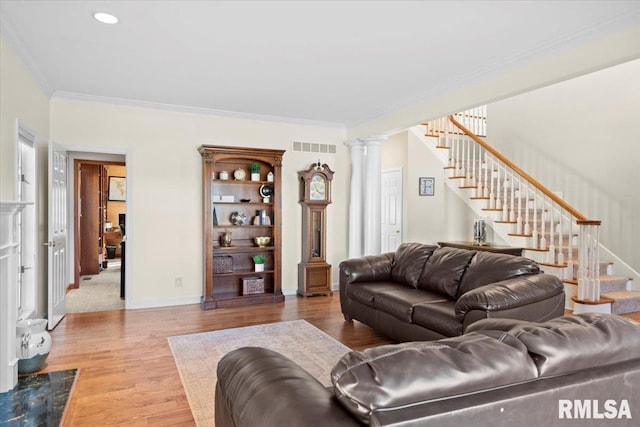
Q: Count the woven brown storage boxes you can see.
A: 2